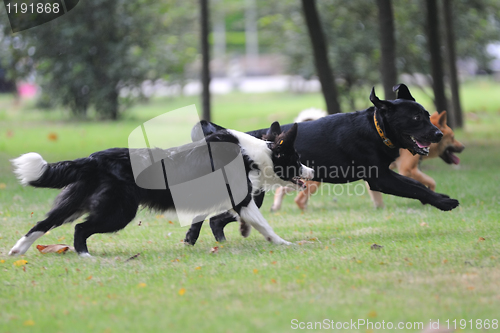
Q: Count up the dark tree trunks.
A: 5